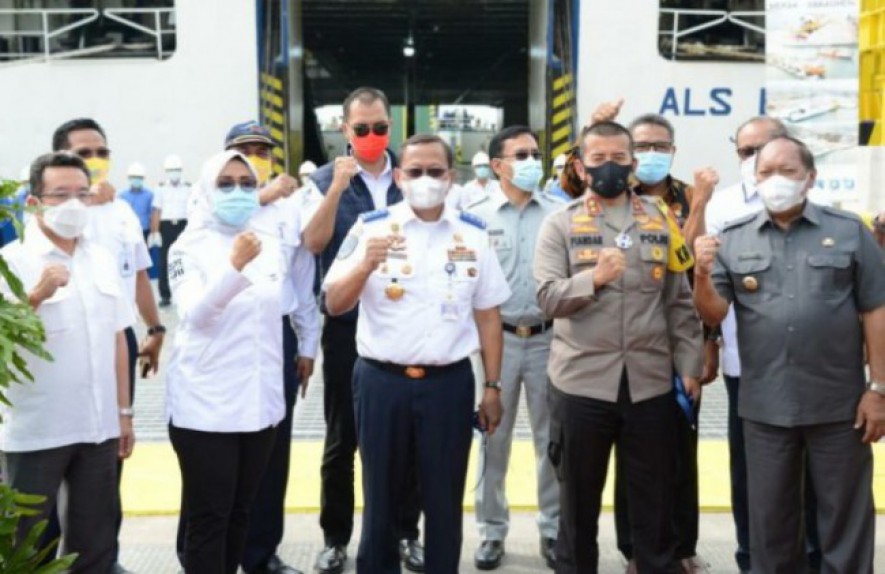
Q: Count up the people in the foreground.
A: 11